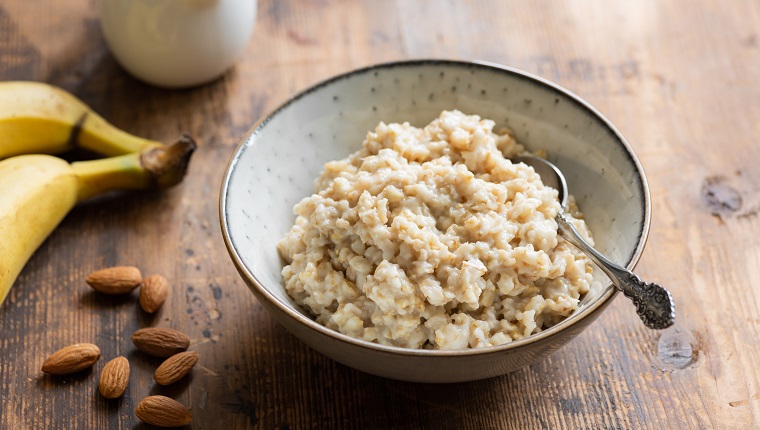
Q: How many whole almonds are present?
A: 7